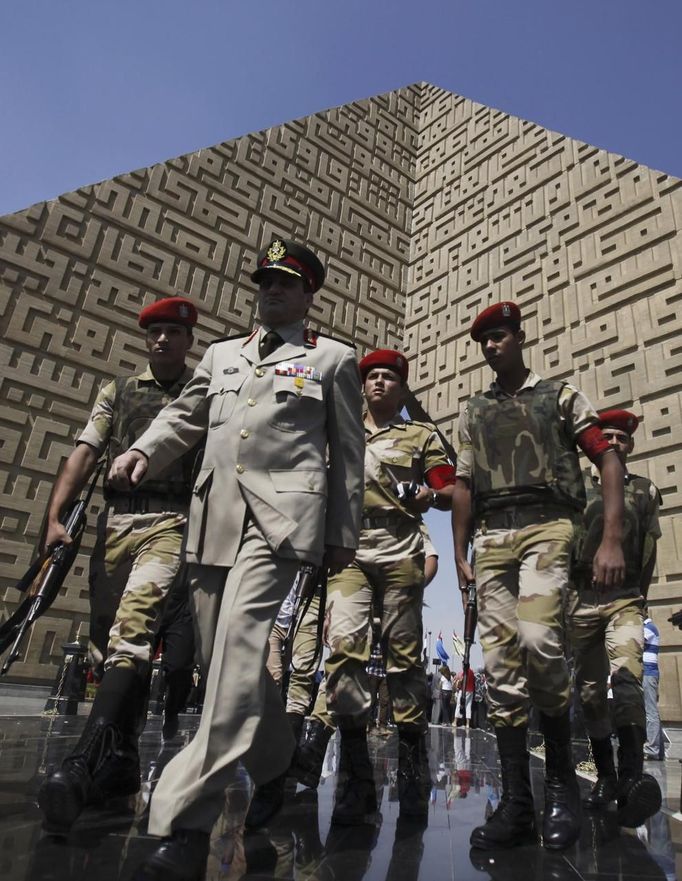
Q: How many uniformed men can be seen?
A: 5